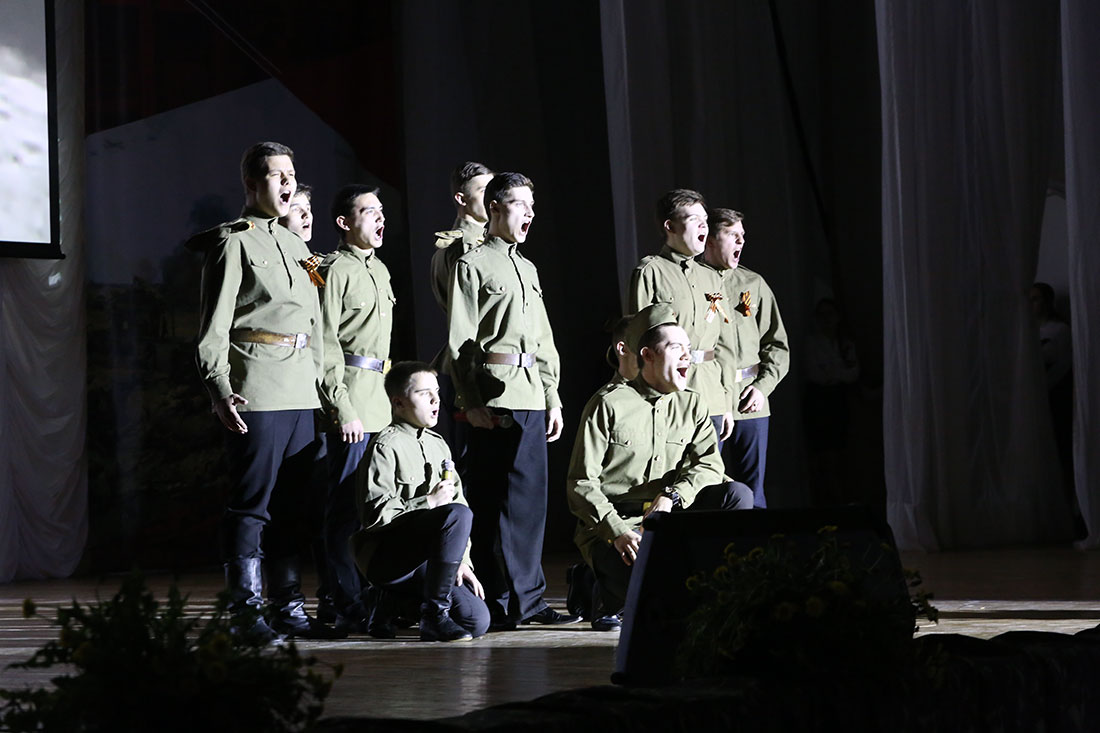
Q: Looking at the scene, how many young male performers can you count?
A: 10